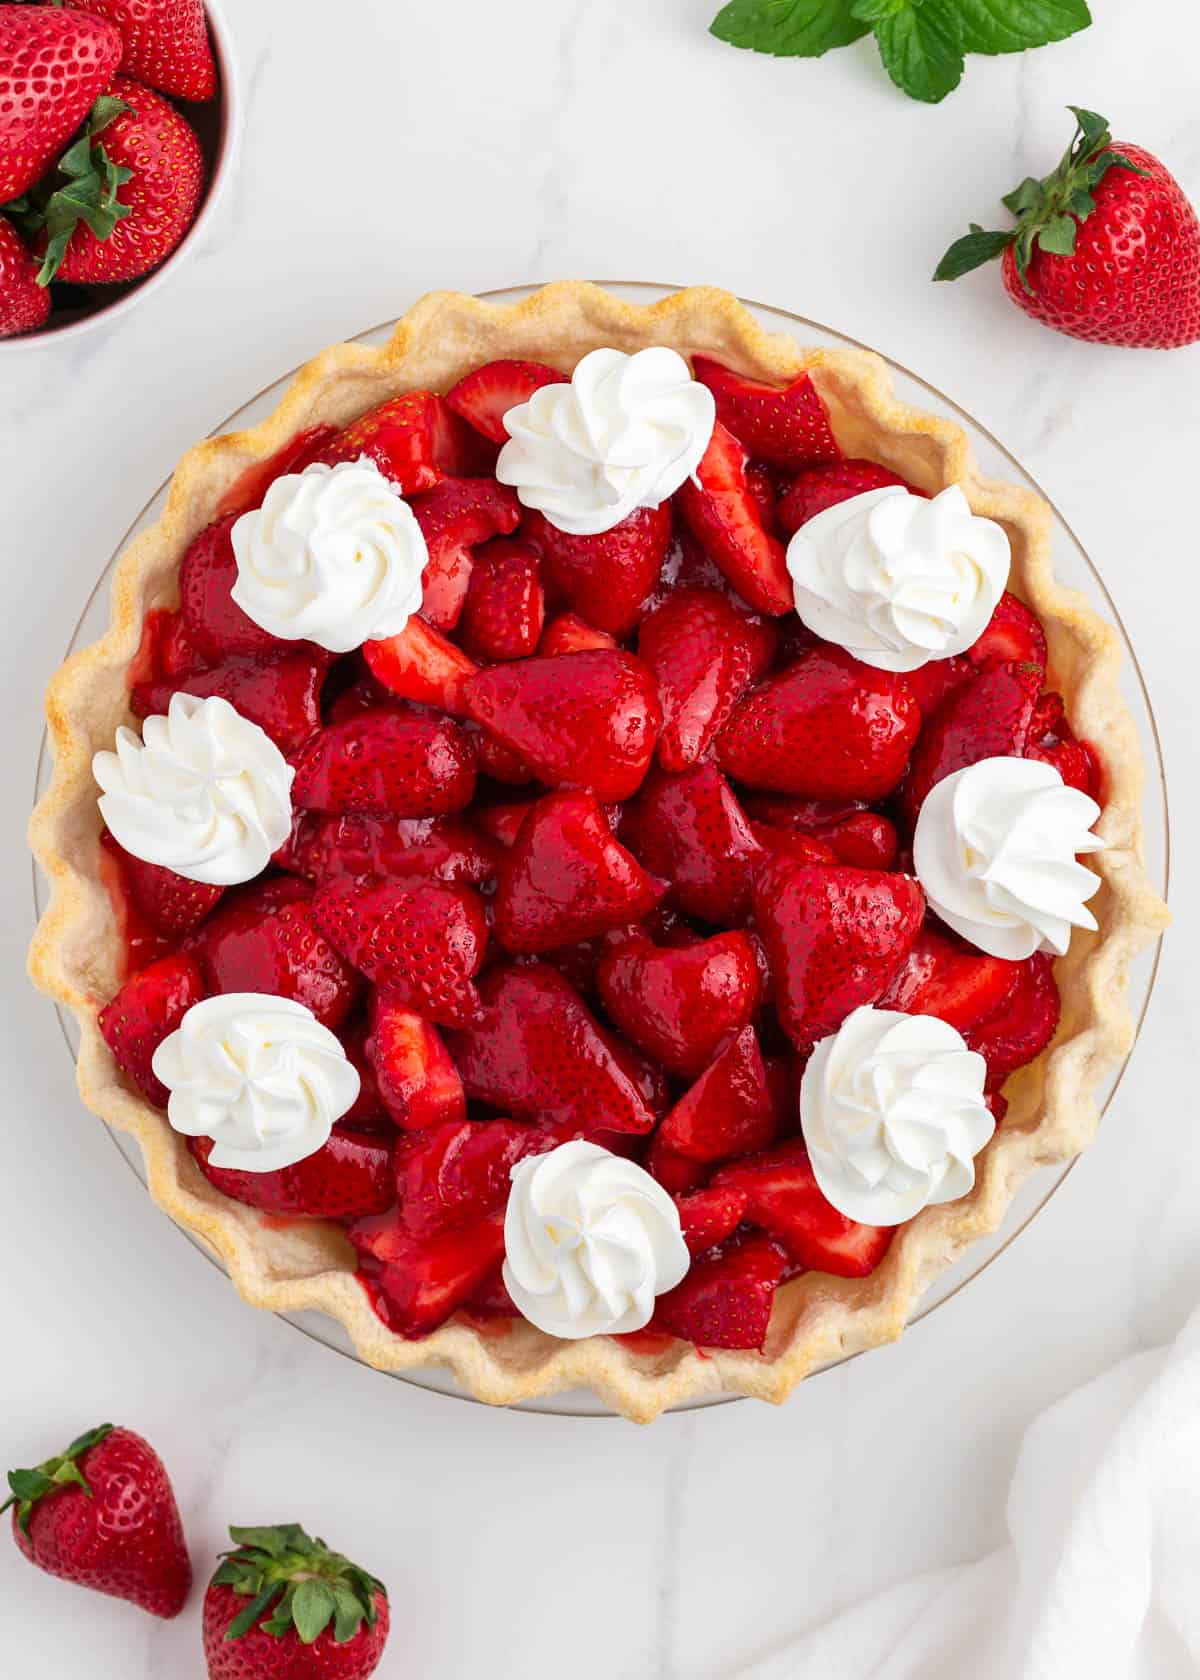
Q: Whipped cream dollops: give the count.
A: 8